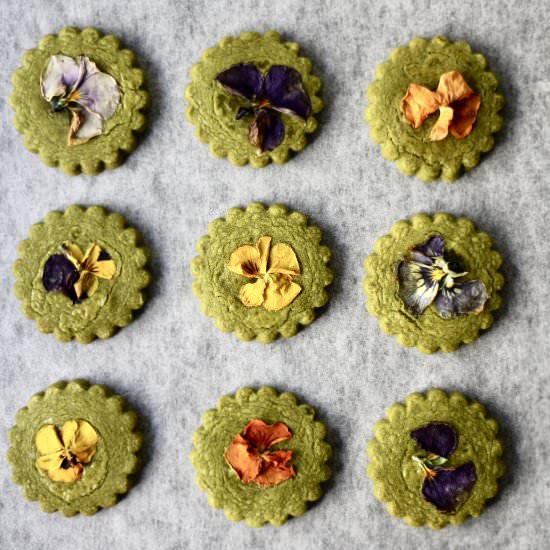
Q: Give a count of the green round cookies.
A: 9